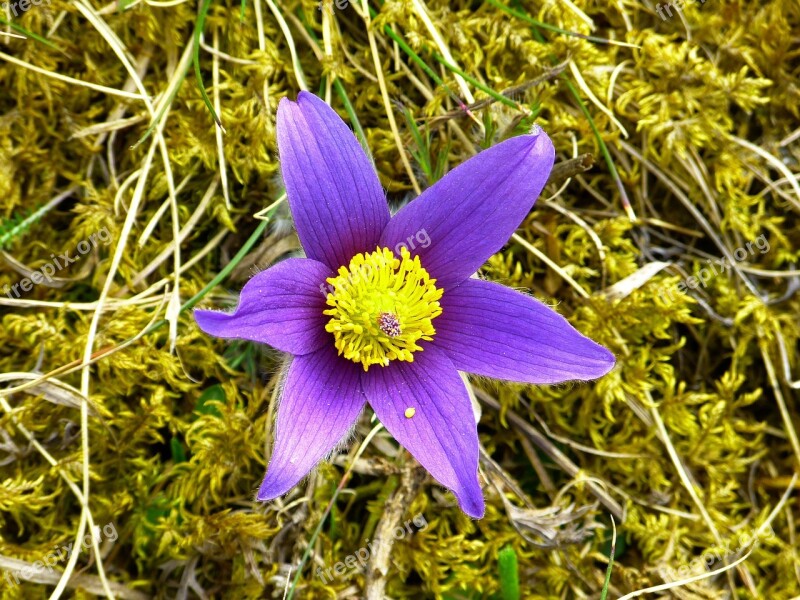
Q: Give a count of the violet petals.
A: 6